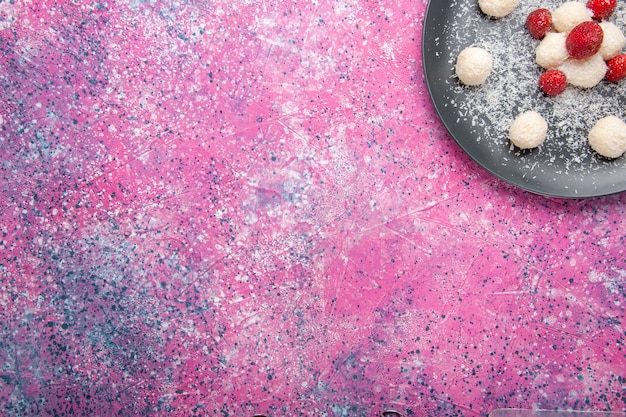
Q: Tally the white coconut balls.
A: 8